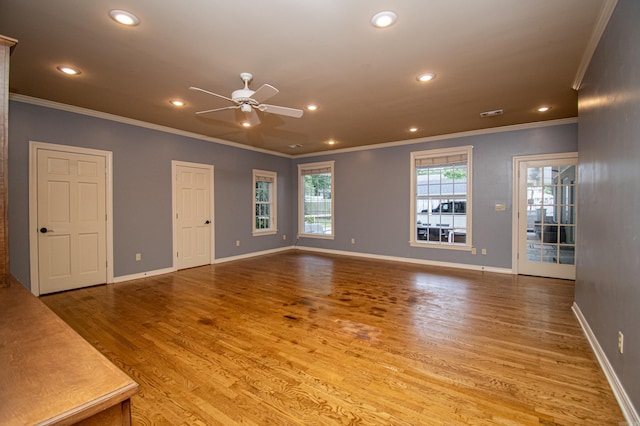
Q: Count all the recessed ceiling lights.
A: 10